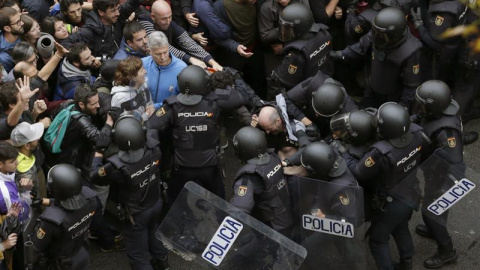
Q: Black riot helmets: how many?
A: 11